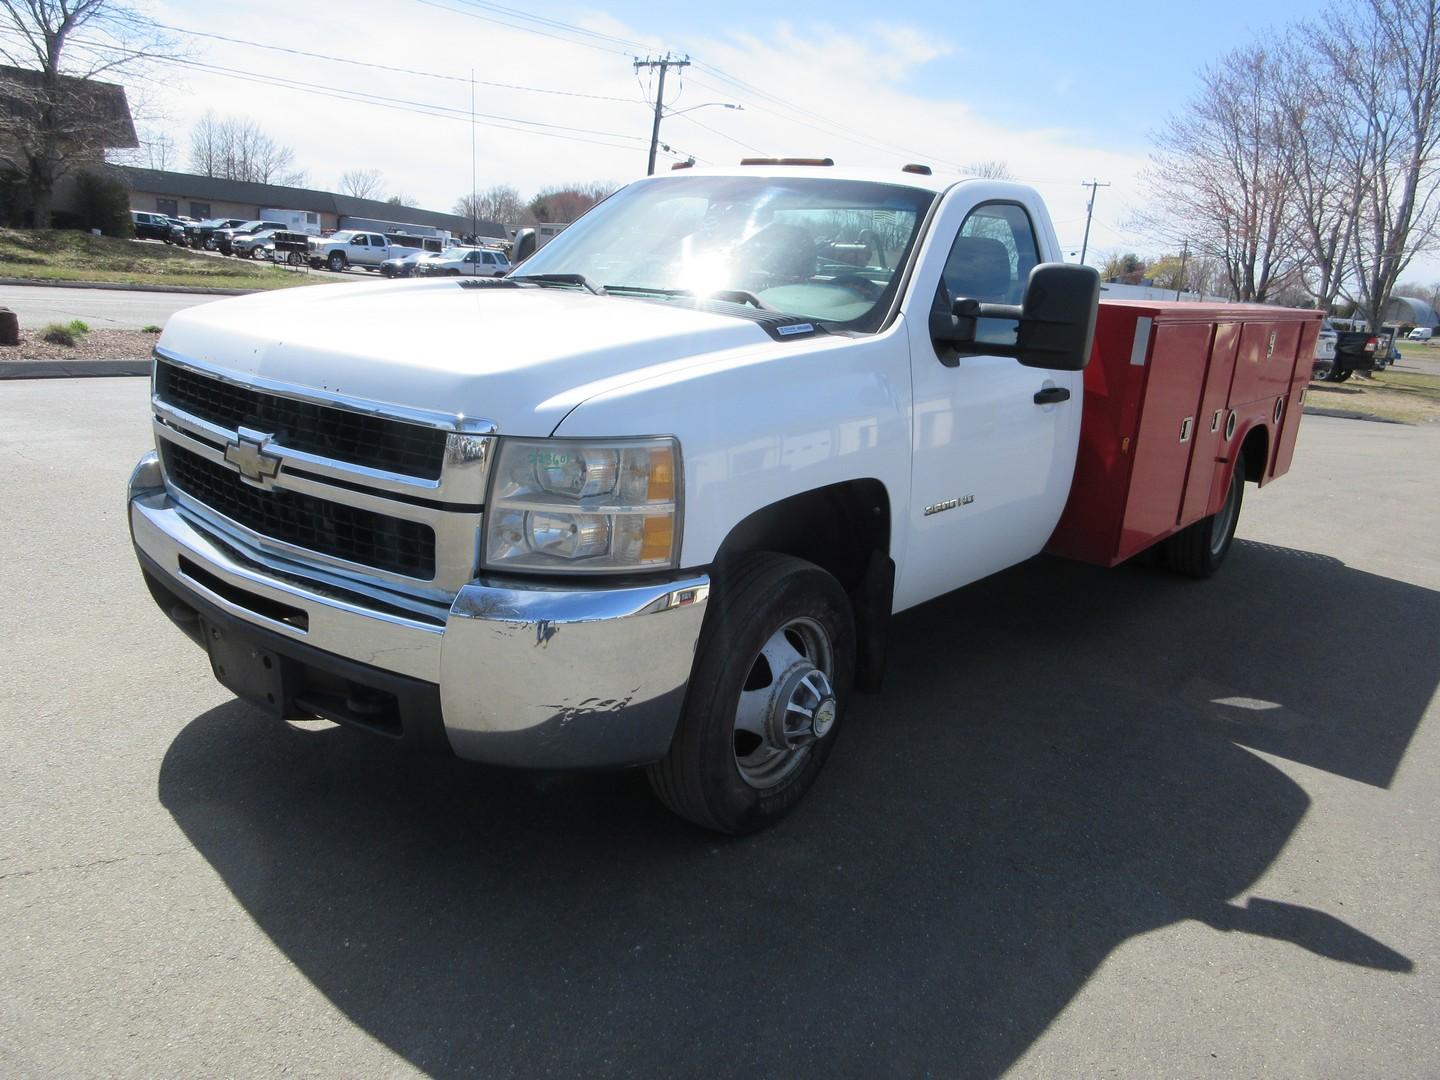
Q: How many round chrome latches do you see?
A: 2